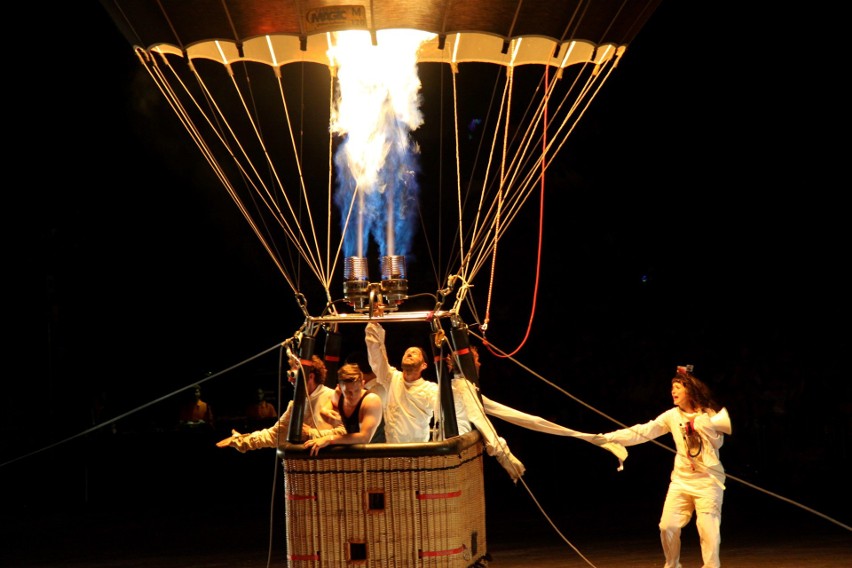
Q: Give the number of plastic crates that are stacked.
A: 0